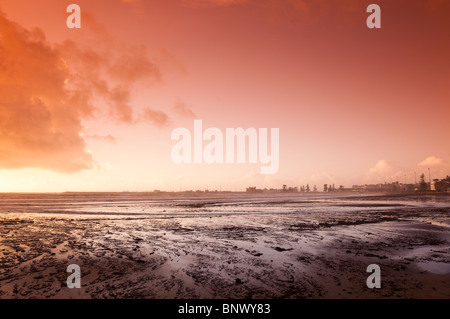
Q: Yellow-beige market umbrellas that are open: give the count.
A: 0